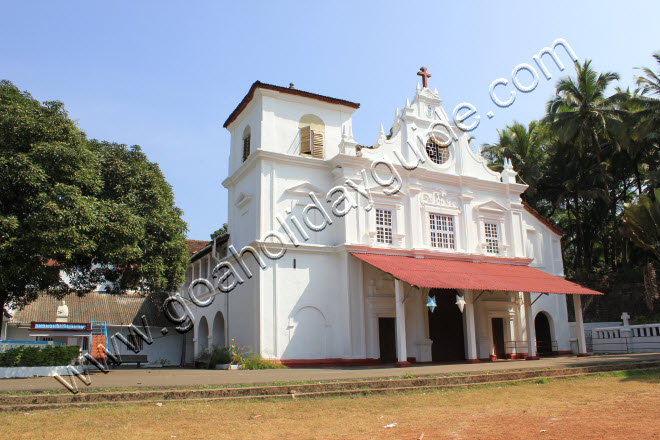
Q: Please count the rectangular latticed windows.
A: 3